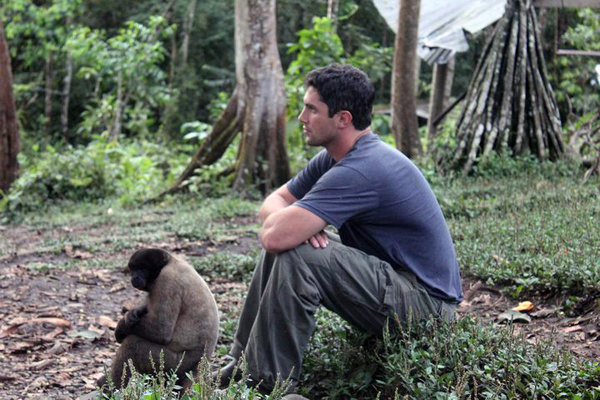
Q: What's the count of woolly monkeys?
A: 1